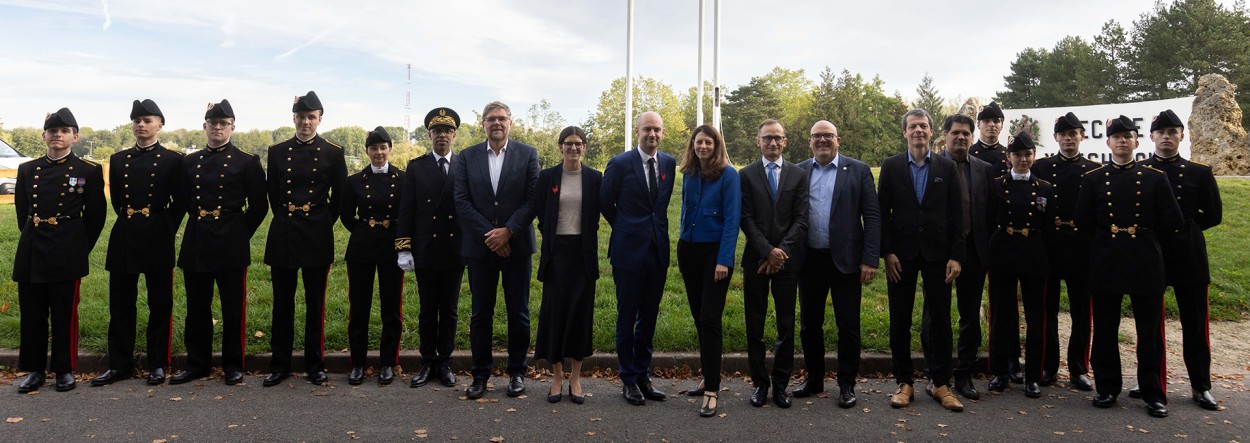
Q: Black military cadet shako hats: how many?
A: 10